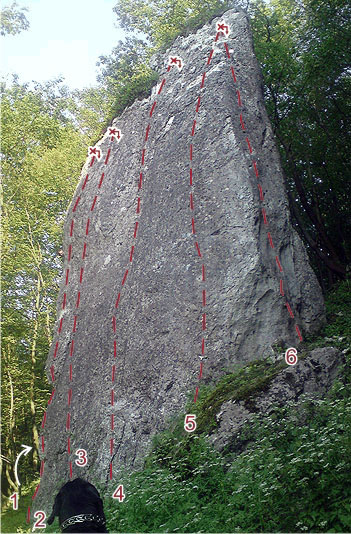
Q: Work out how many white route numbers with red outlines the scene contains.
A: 6